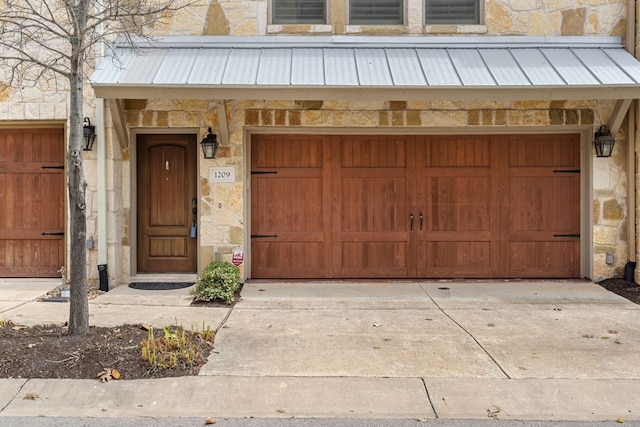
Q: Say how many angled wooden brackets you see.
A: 3